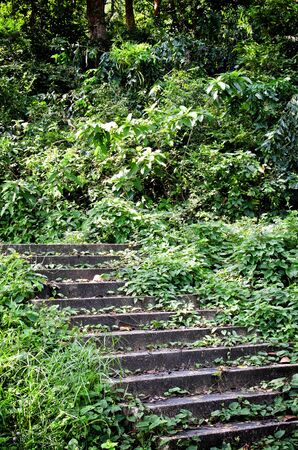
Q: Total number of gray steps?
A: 11